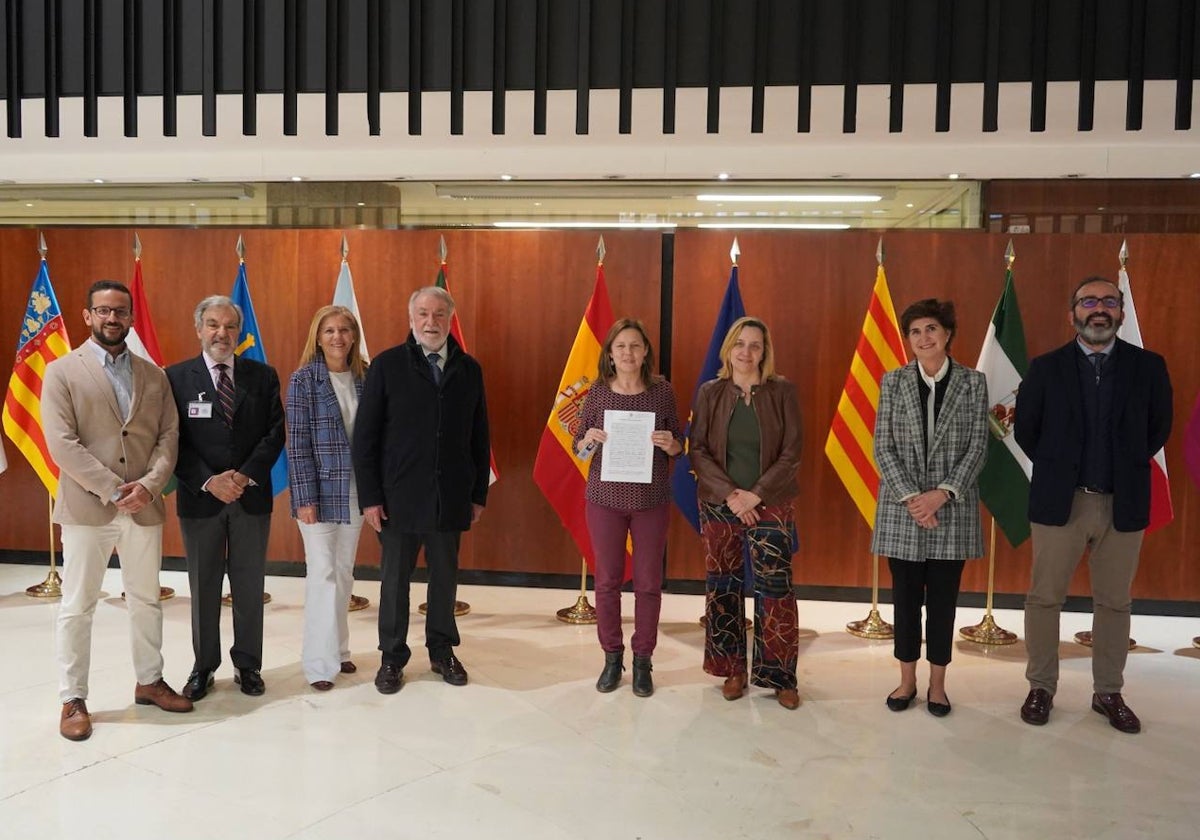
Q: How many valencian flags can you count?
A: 1